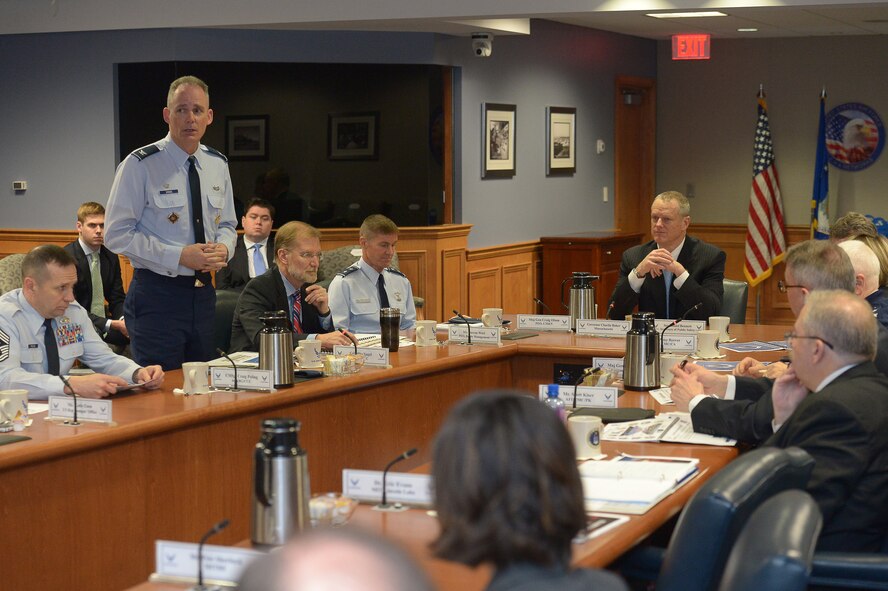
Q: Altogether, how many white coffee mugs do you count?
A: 9